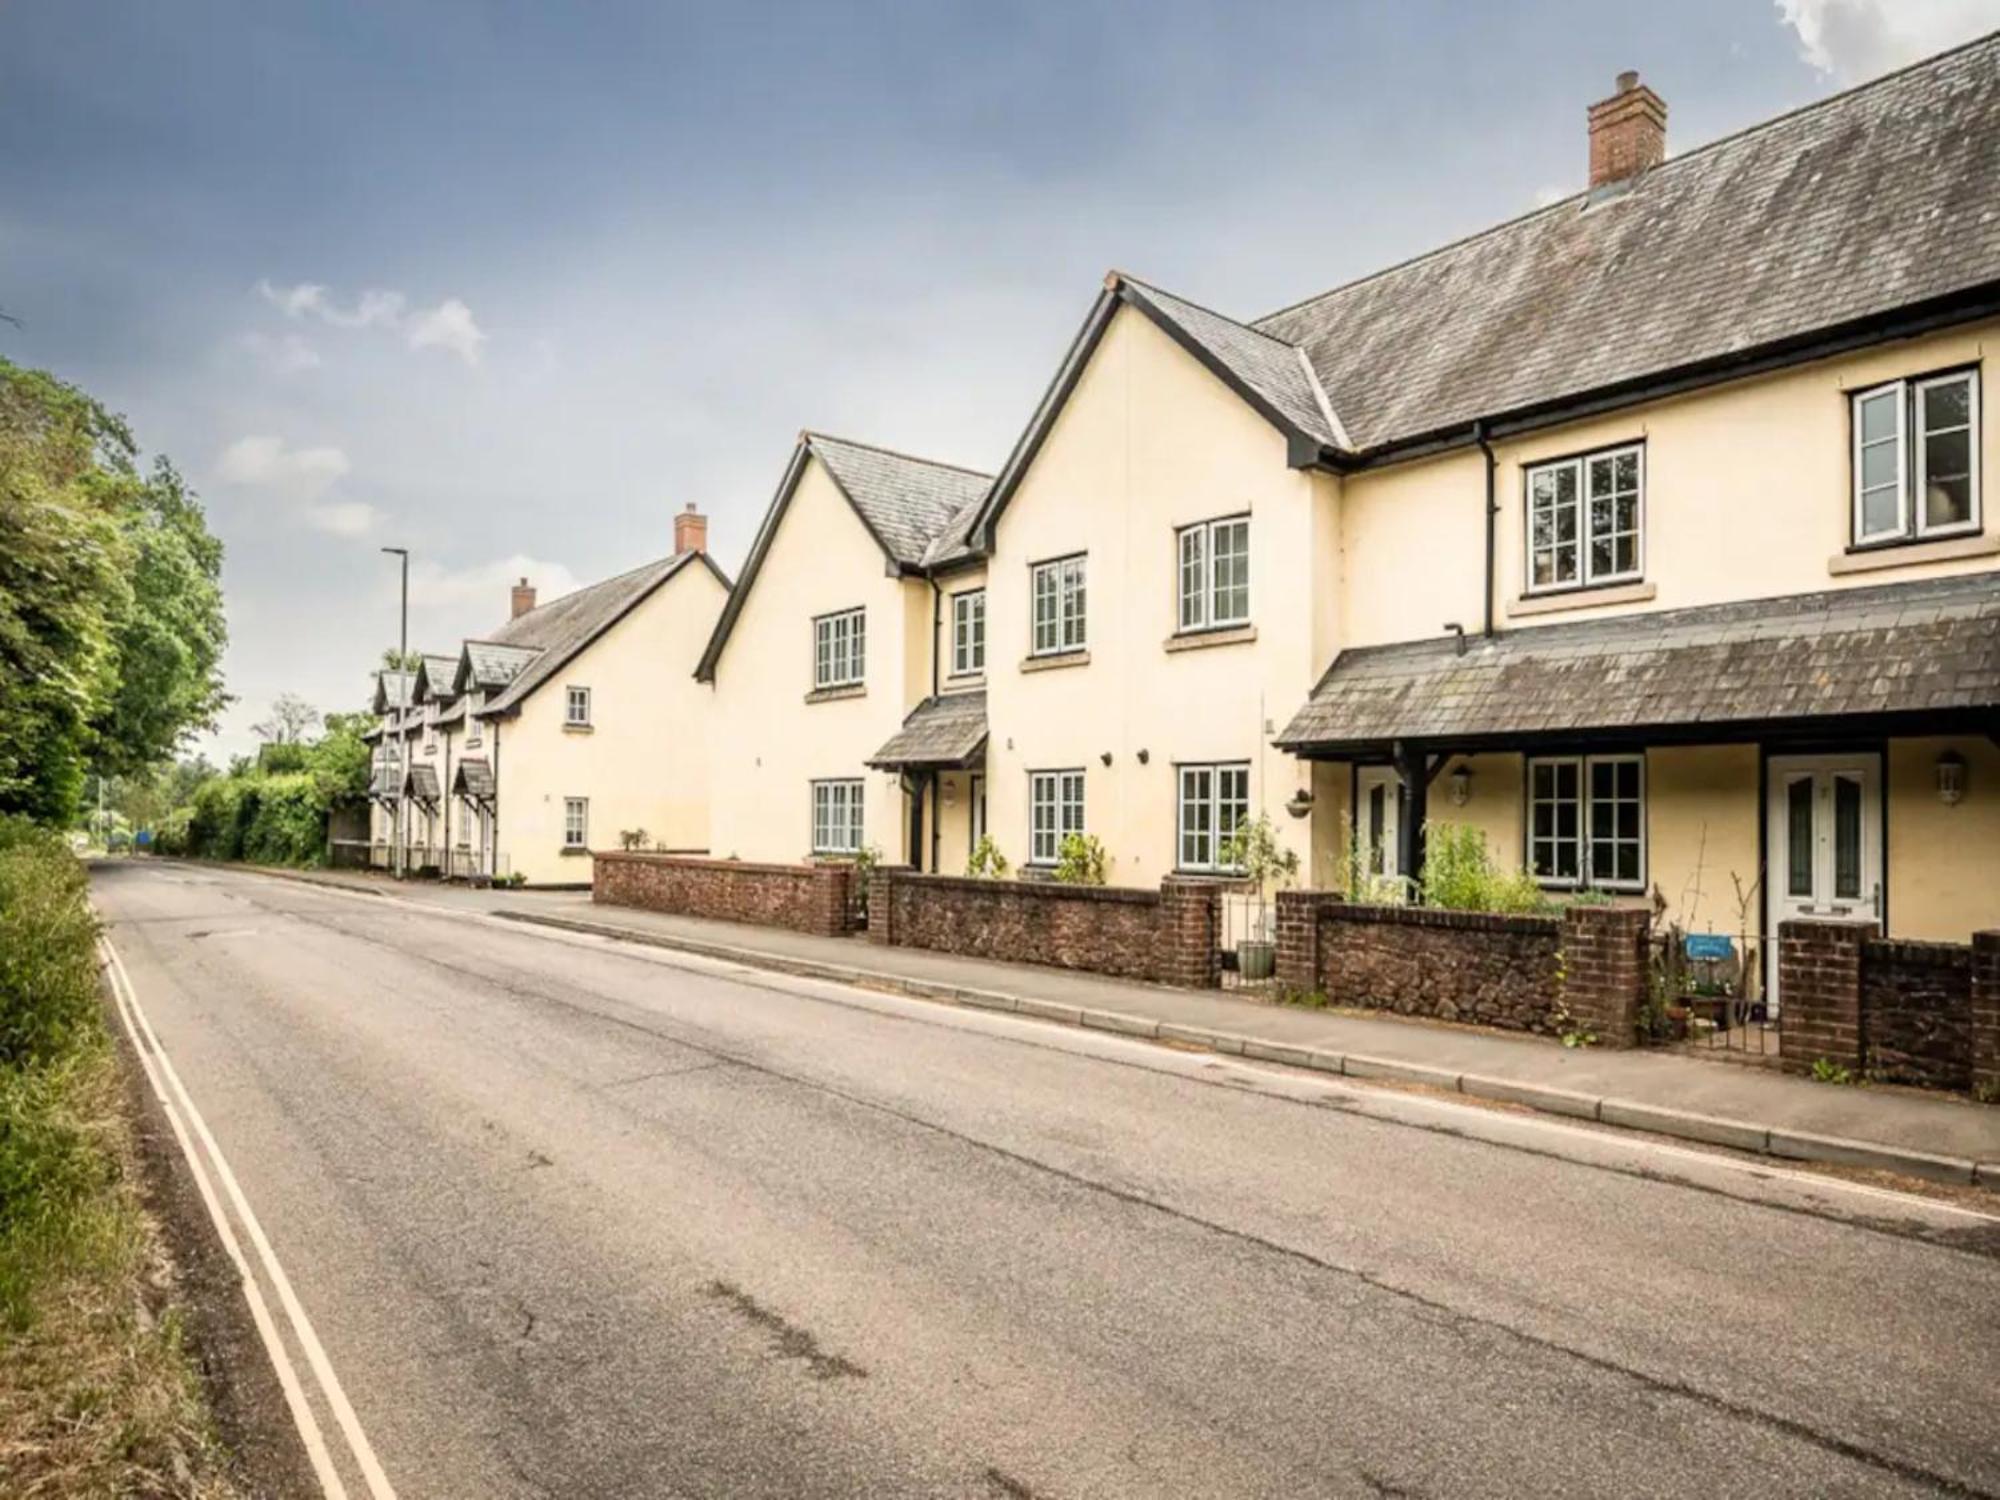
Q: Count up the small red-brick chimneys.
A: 3